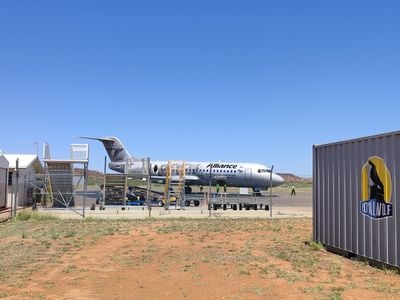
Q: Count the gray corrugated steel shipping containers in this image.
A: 1